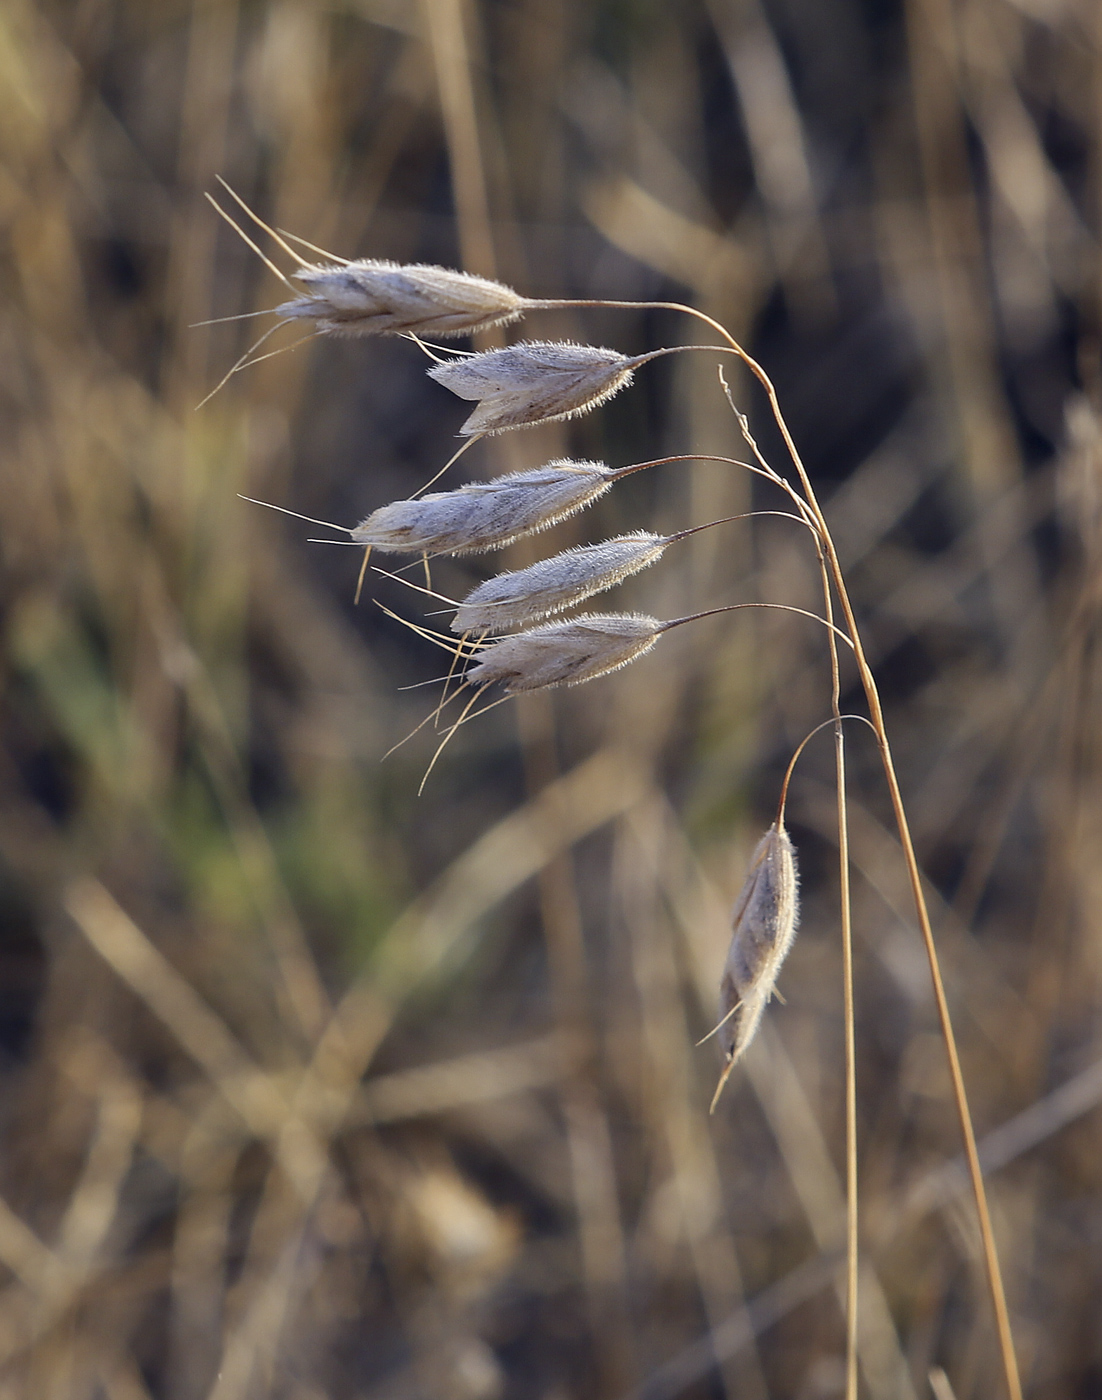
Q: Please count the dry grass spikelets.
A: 6